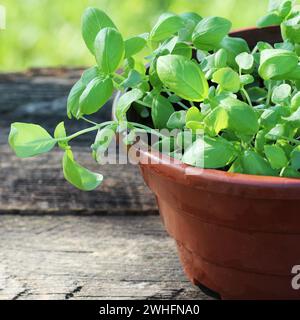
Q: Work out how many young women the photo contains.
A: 0